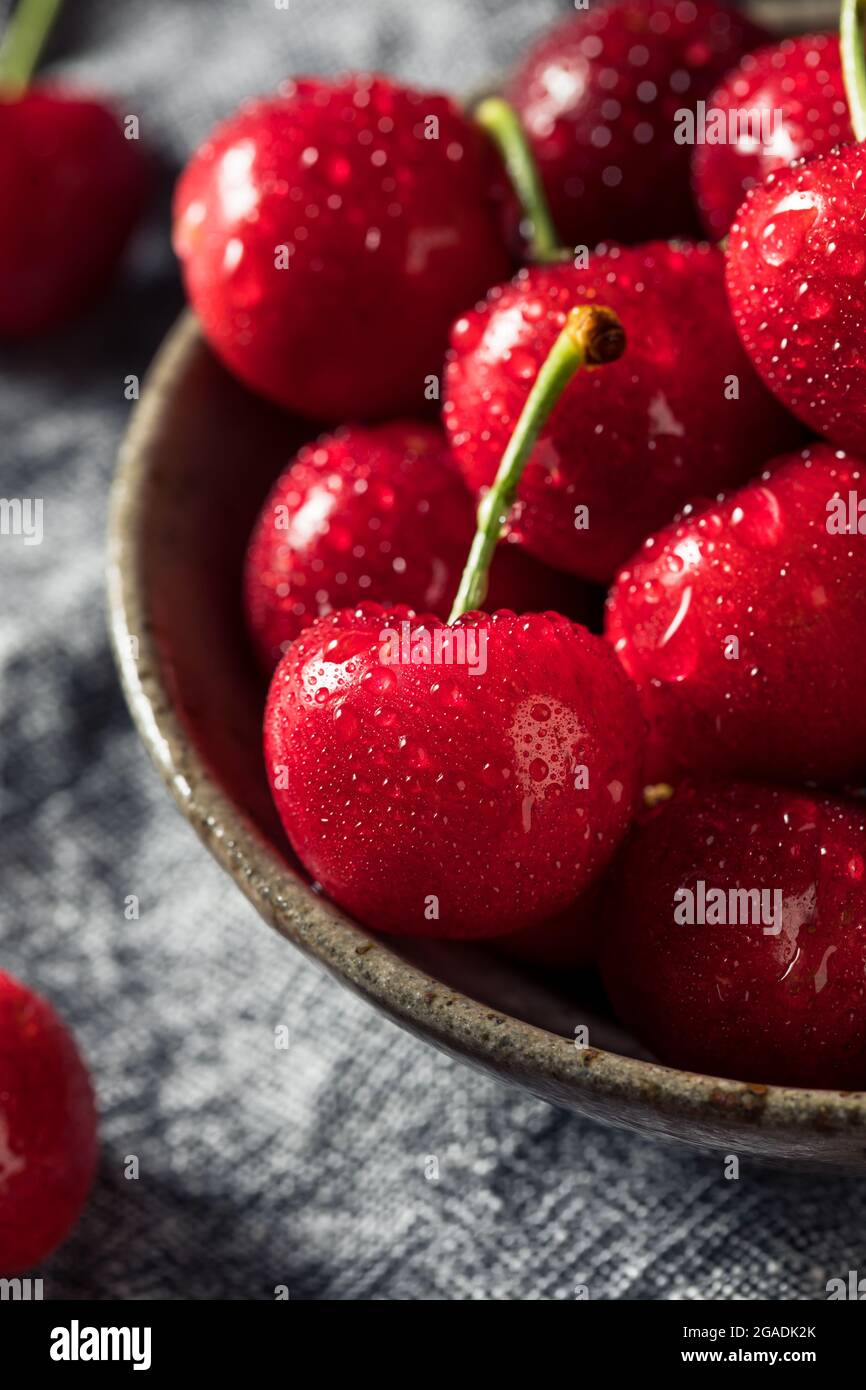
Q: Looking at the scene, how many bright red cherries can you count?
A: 11